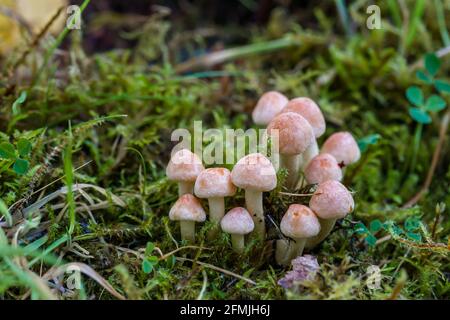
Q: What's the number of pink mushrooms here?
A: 12